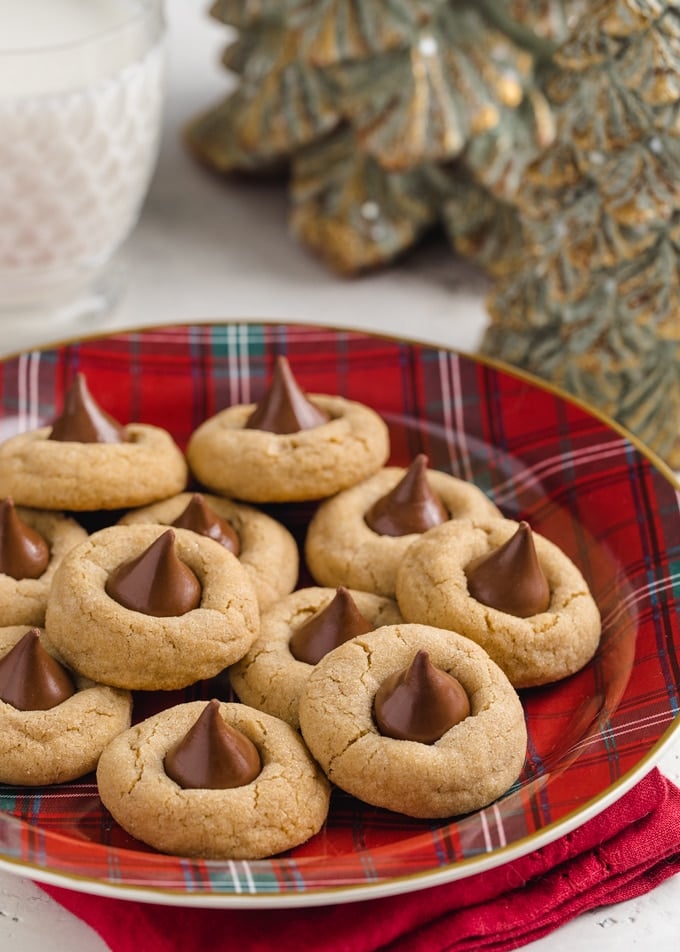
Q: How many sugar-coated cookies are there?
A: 11